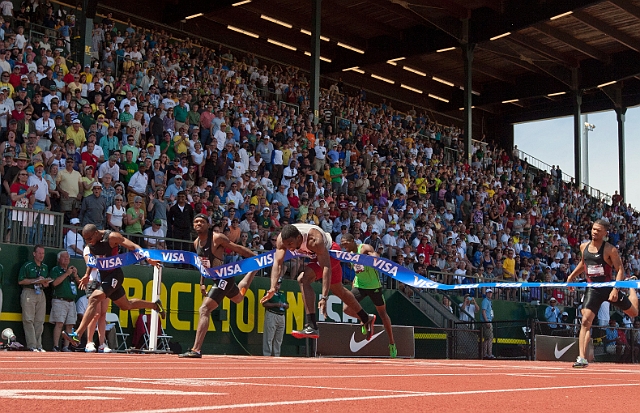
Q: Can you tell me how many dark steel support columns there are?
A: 5